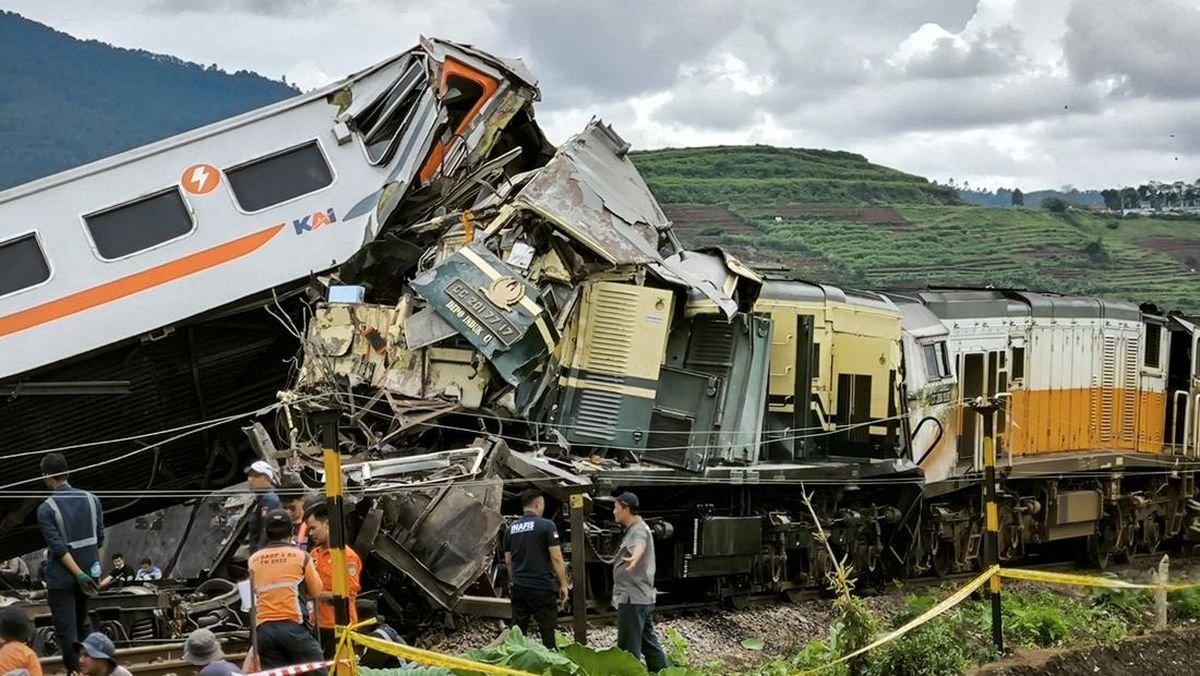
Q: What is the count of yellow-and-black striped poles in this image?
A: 2